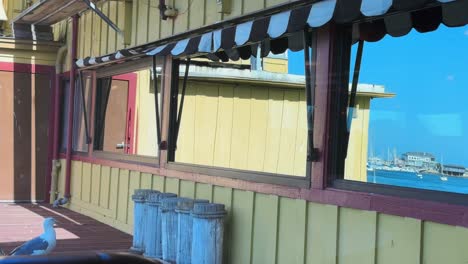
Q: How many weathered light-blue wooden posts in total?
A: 5